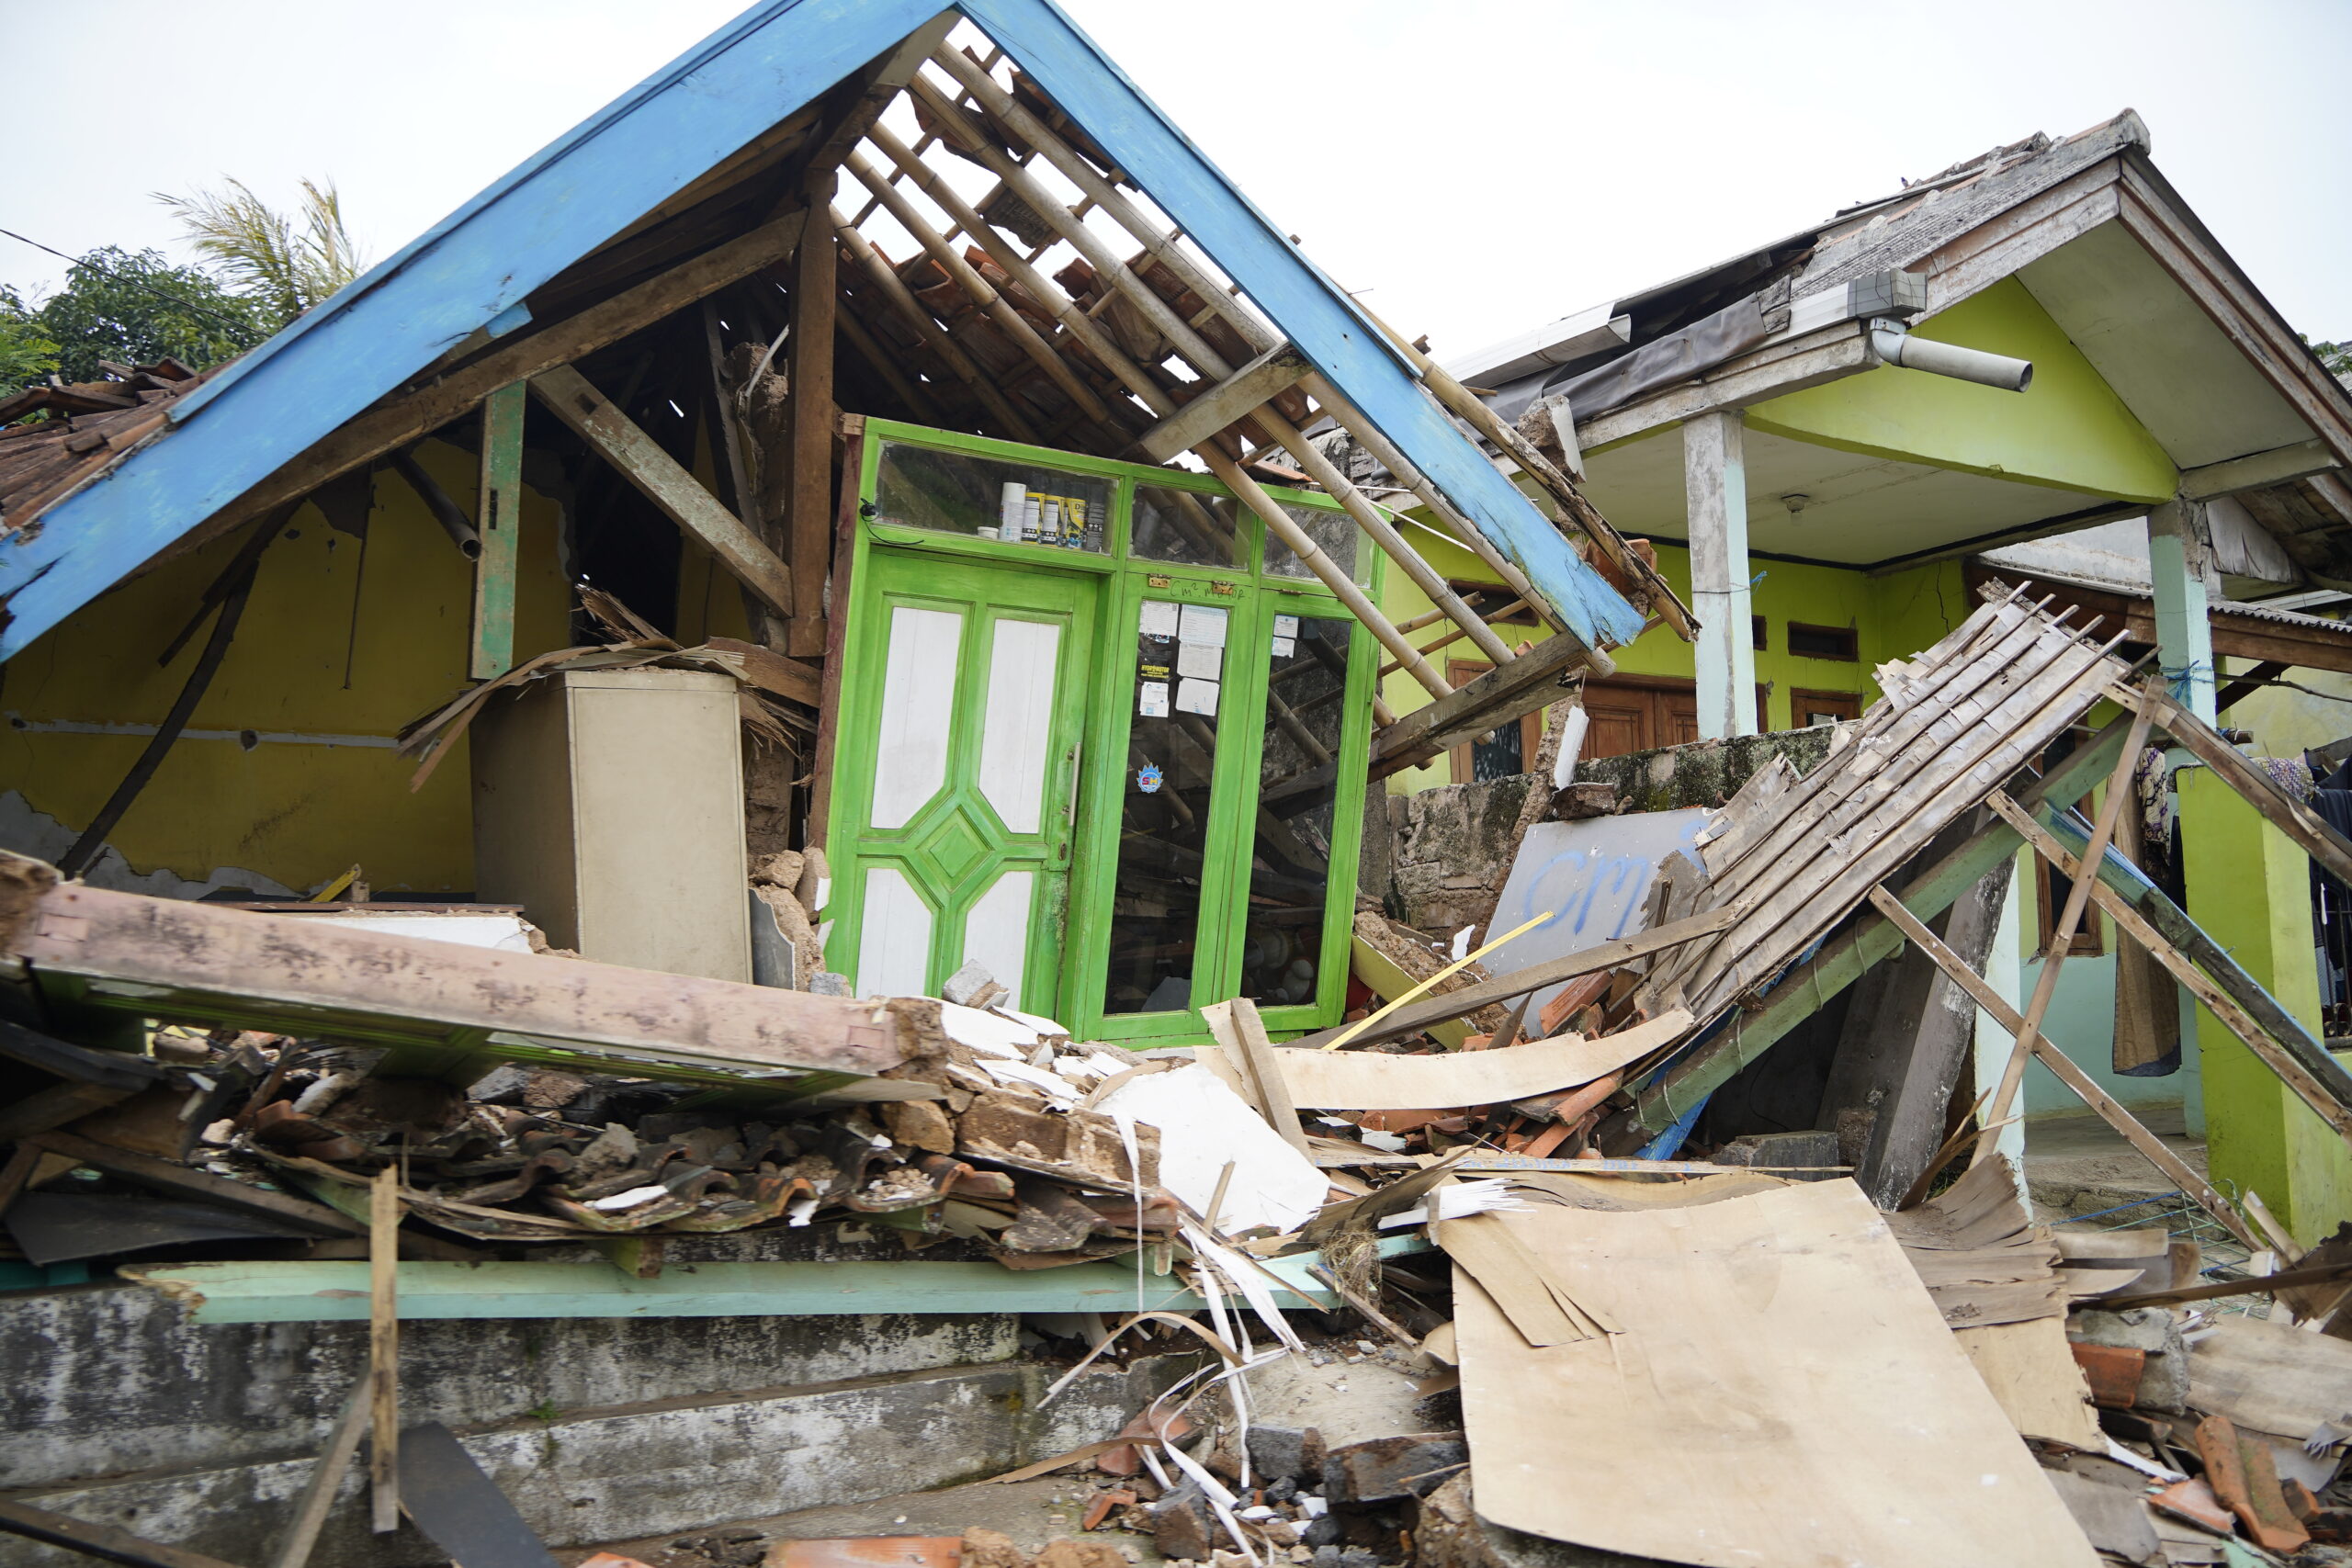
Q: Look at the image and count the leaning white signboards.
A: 1